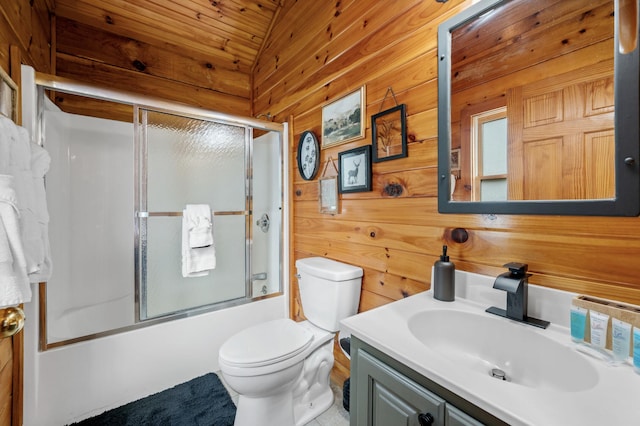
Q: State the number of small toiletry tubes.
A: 4